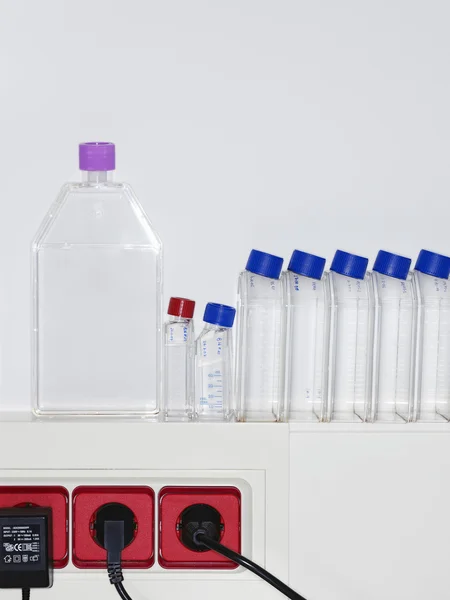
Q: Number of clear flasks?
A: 8